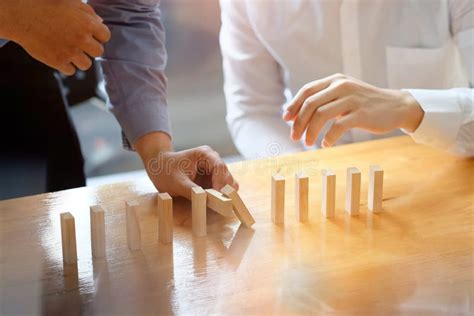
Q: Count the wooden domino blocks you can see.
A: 12